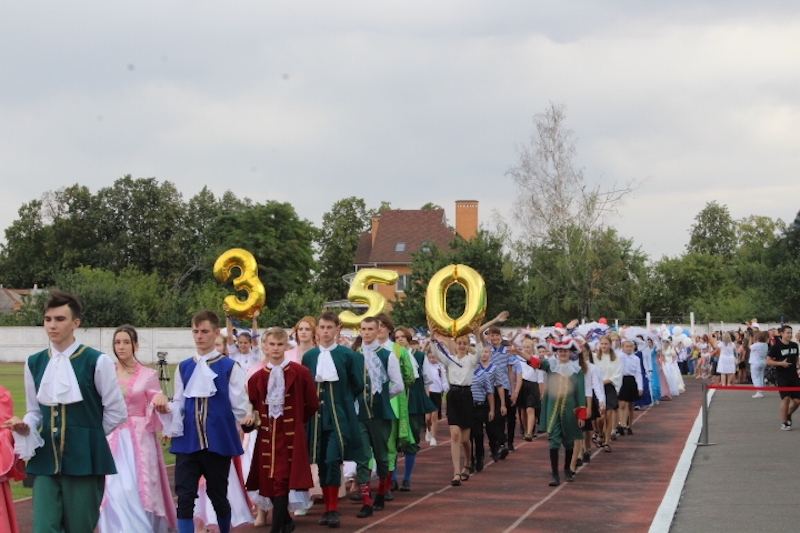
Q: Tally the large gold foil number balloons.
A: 3